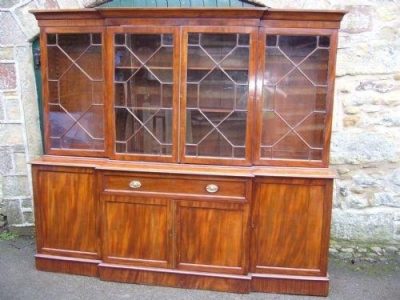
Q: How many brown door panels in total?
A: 4